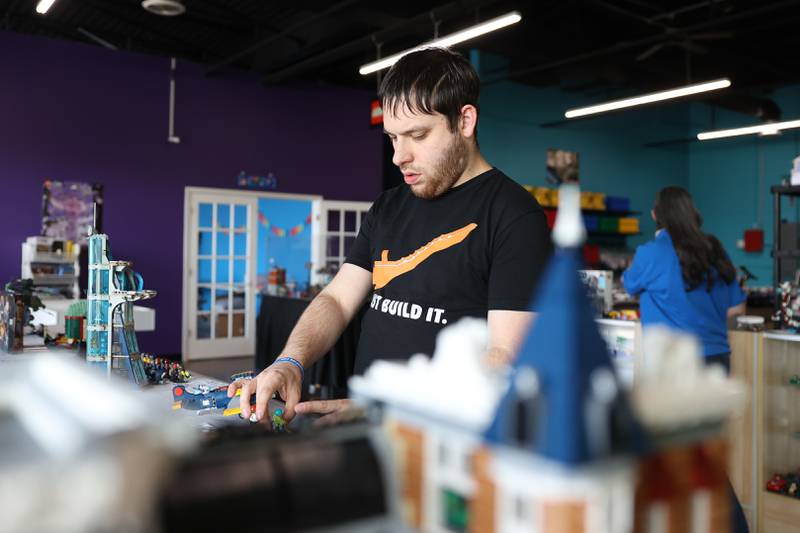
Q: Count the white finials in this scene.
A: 1